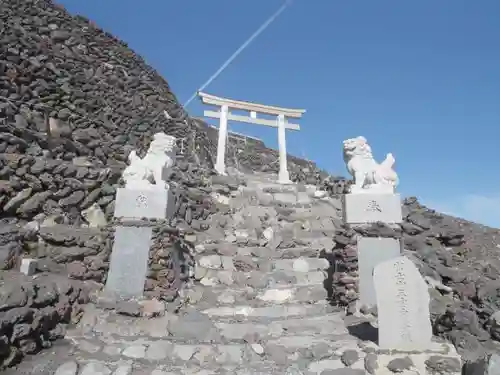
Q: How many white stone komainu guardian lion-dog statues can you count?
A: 2